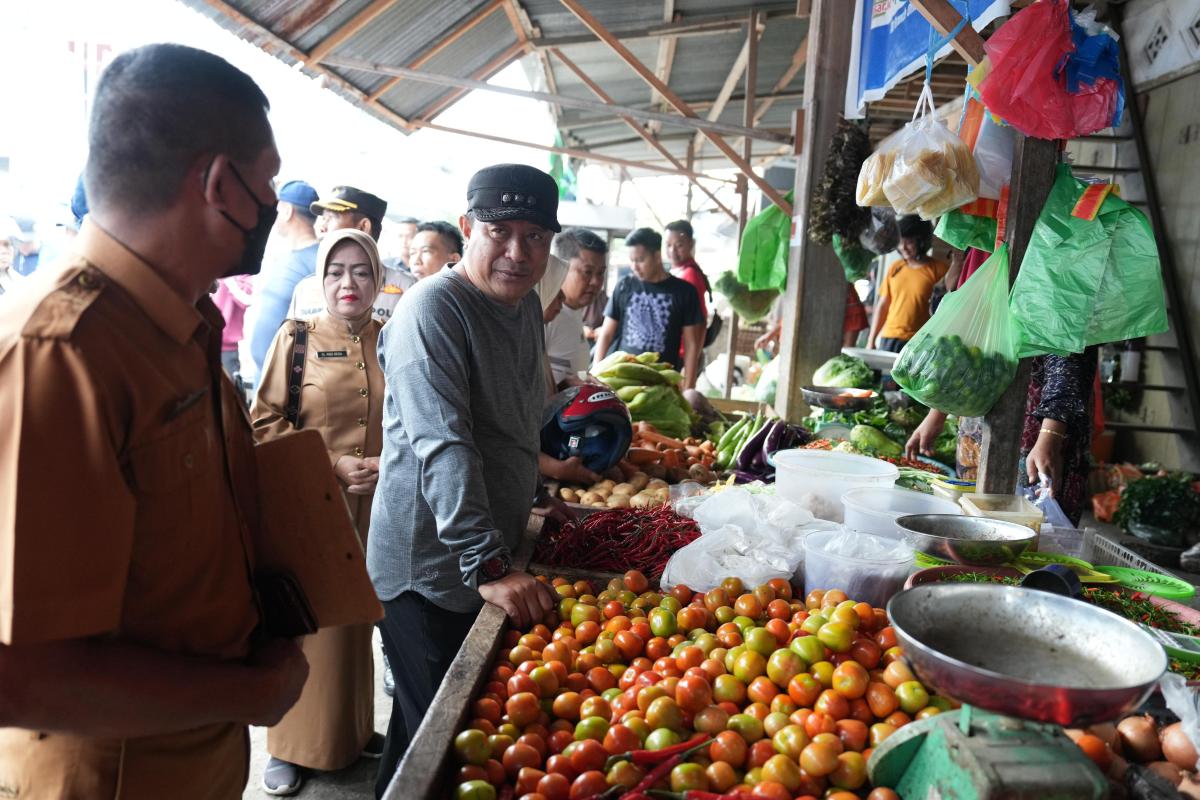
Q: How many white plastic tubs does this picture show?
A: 3